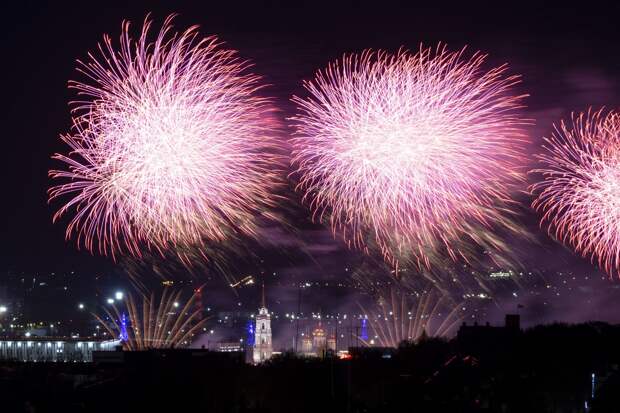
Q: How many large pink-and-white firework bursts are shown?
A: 3